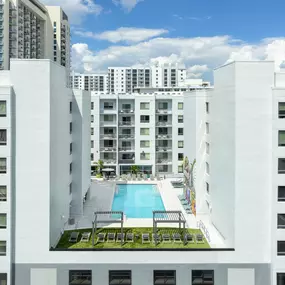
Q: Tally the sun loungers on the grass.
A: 12